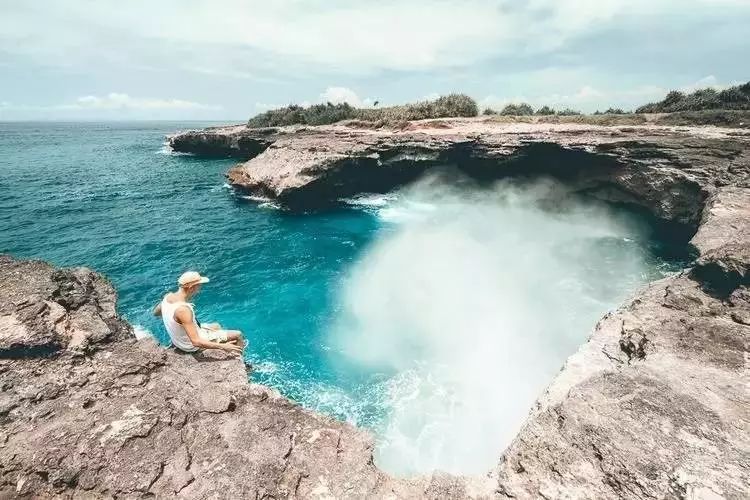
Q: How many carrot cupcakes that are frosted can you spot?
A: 0